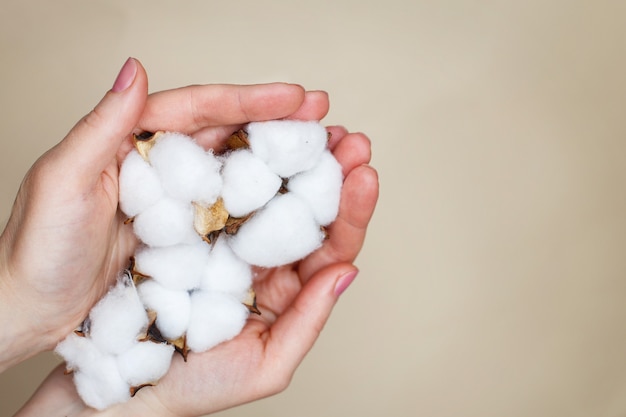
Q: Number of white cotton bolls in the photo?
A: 4